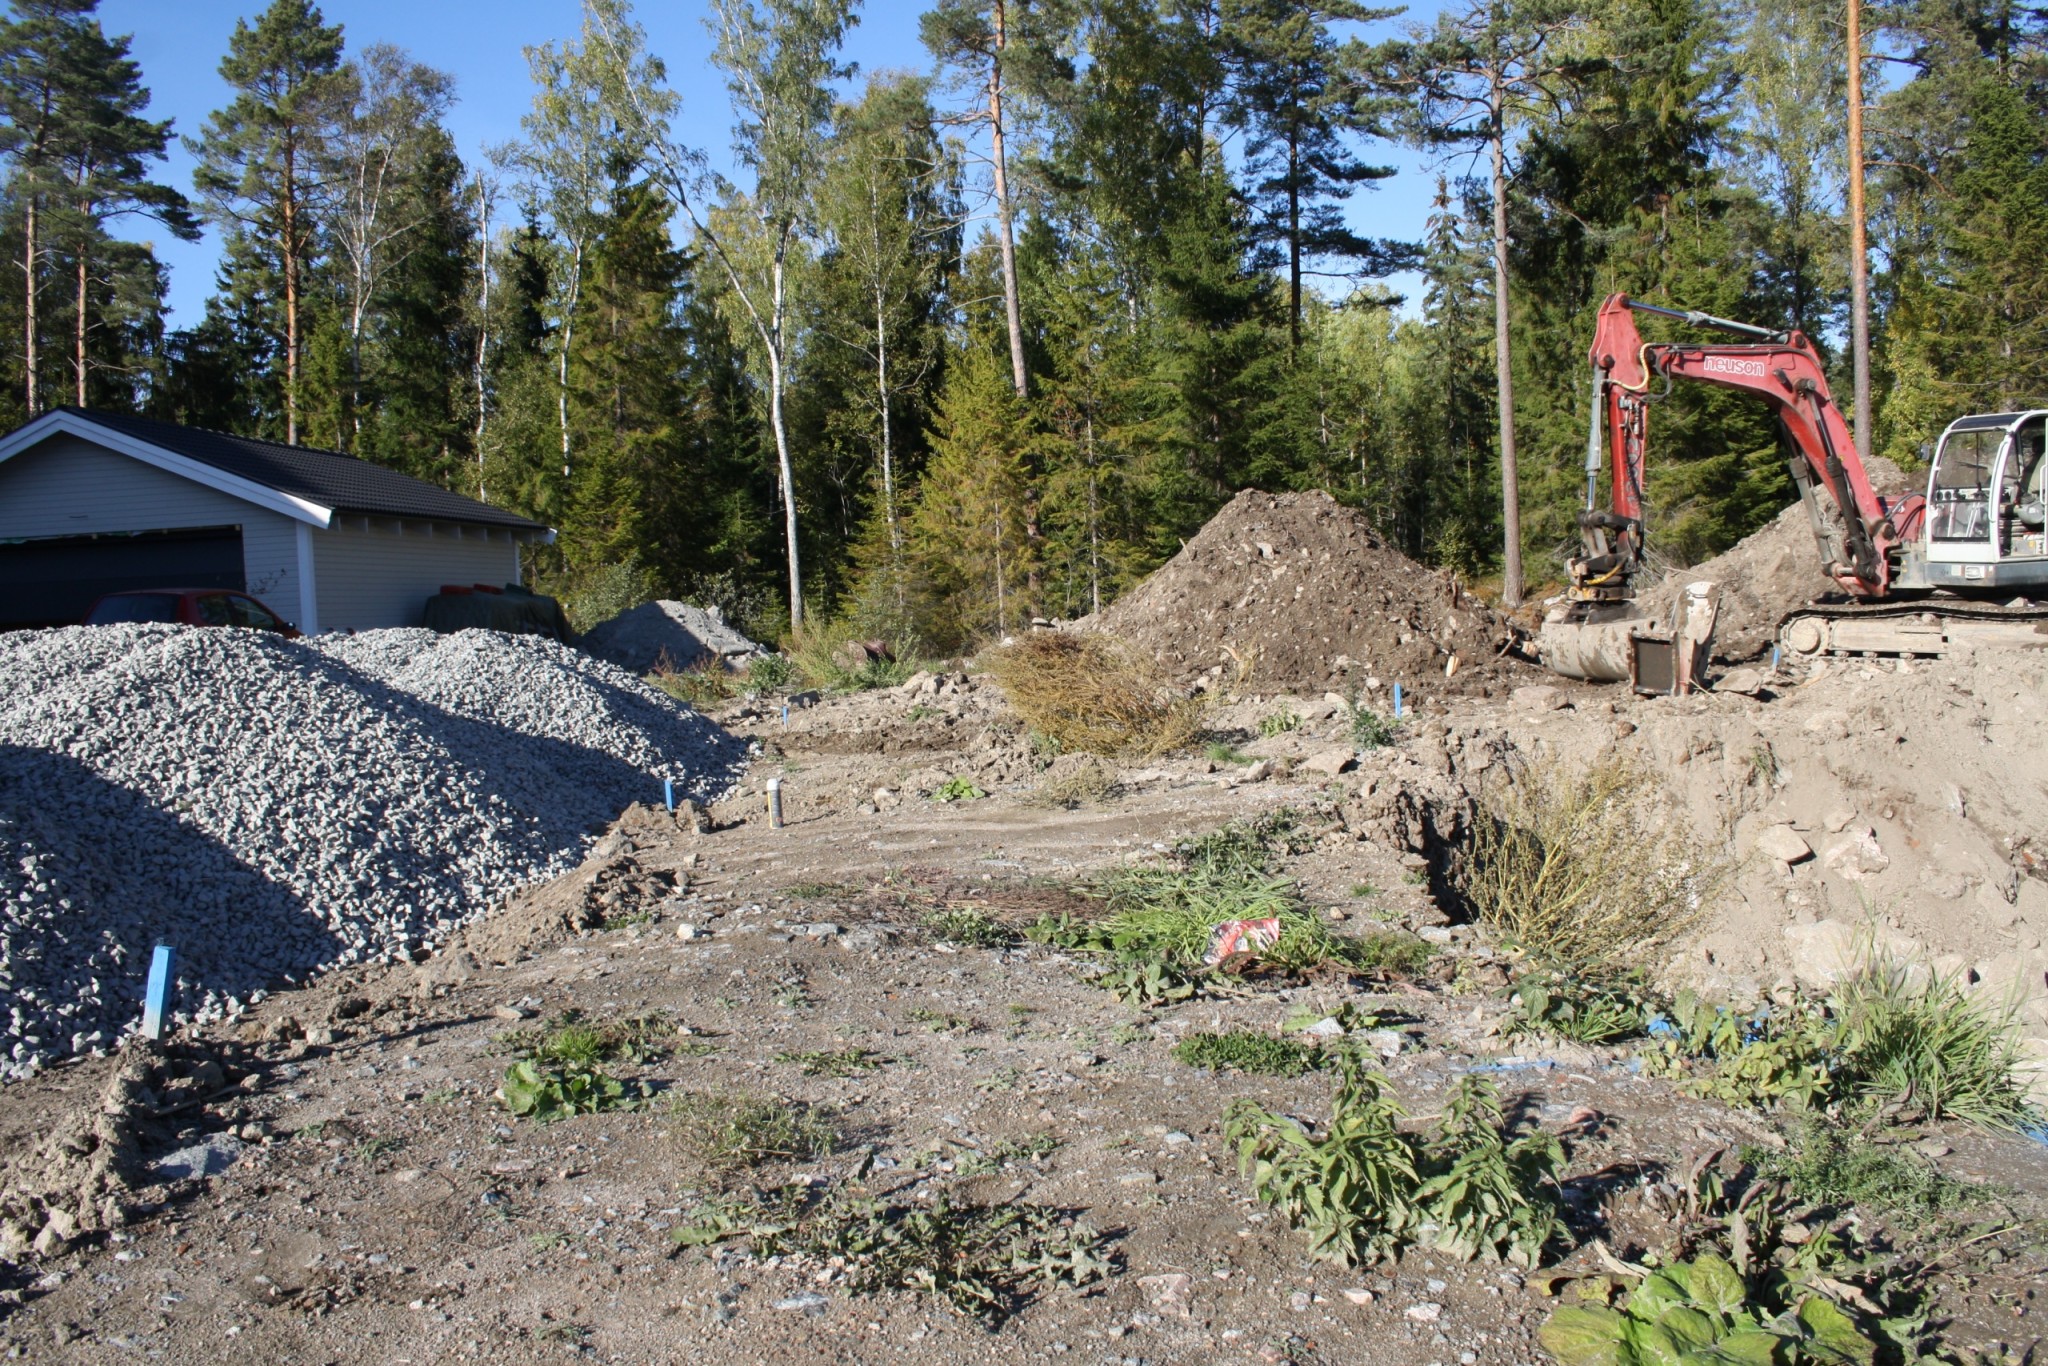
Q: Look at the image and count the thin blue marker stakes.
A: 5